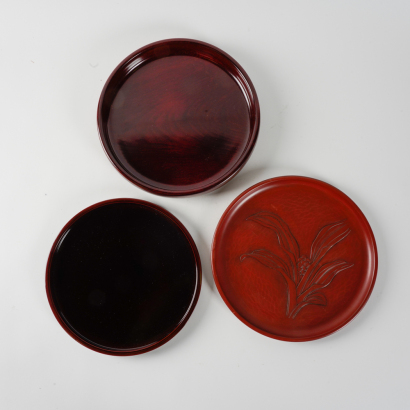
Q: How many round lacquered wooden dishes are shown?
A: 3